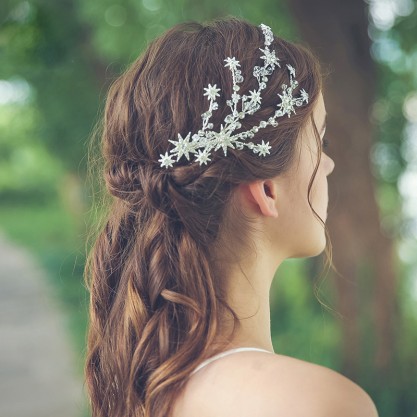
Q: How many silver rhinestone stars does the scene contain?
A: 12